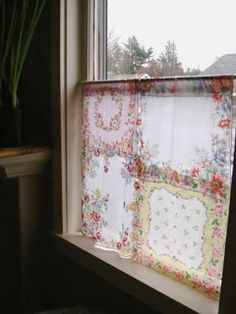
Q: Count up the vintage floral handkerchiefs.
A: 4